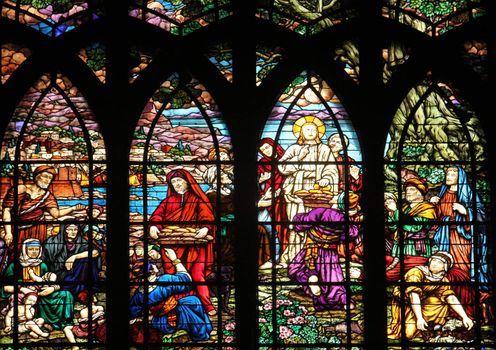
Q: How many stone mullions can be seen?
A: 3